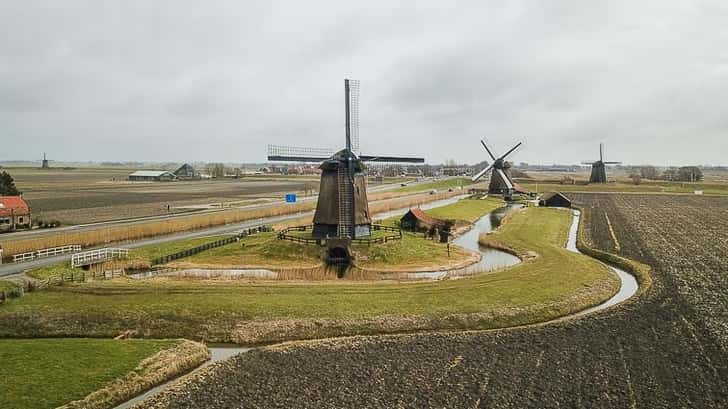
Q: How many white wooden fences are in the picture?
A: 2